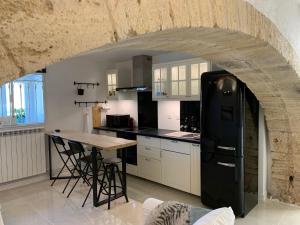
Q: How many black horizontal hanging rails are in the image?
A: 2